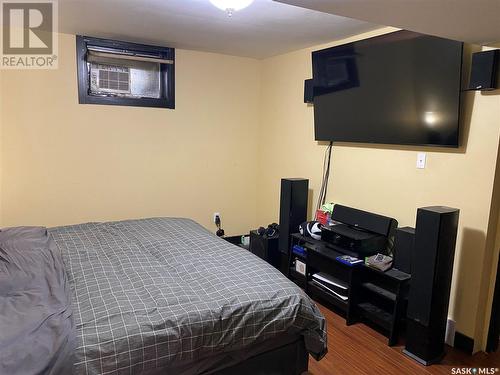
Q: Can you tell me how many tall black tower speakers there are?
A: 2